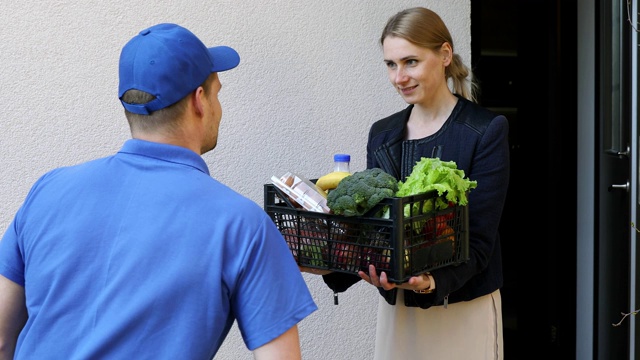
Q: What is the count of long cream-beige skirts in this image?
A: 1